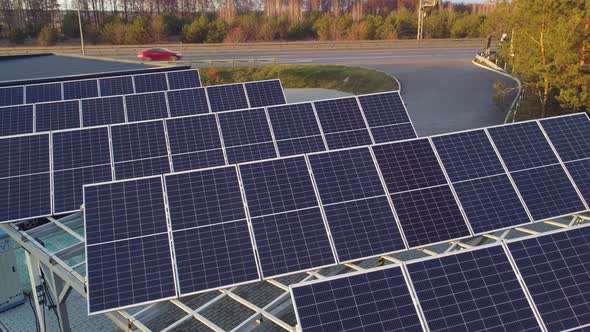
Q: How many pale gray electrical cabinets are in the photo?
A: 1